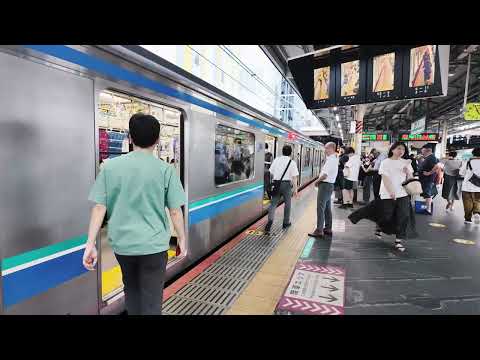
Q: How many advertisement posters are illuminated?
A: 4